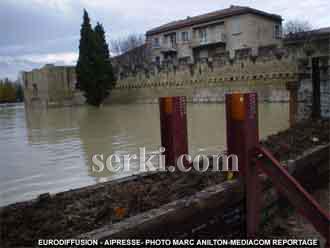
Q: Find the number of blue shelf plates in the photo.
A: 0